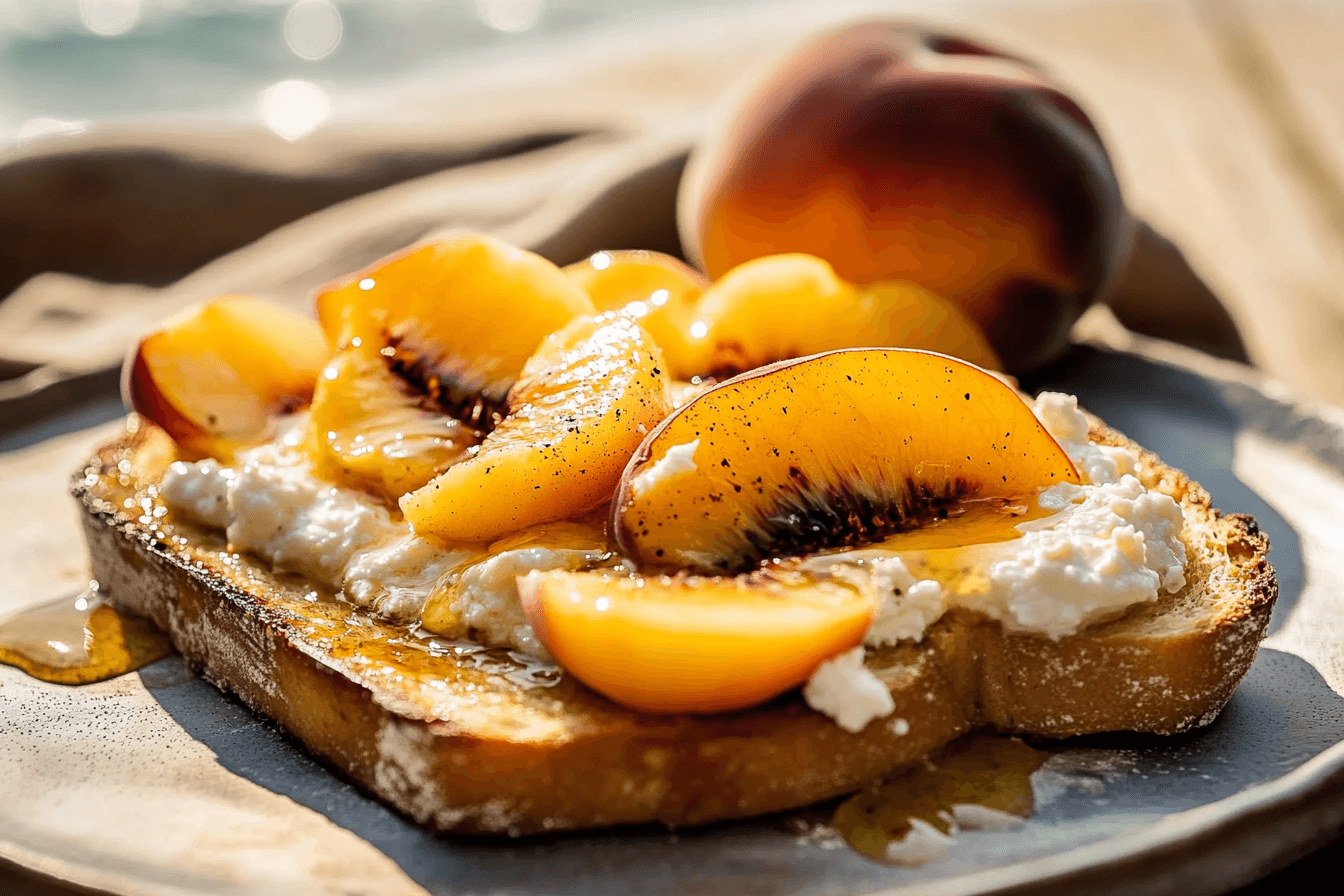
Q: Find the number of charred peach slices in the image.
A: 0